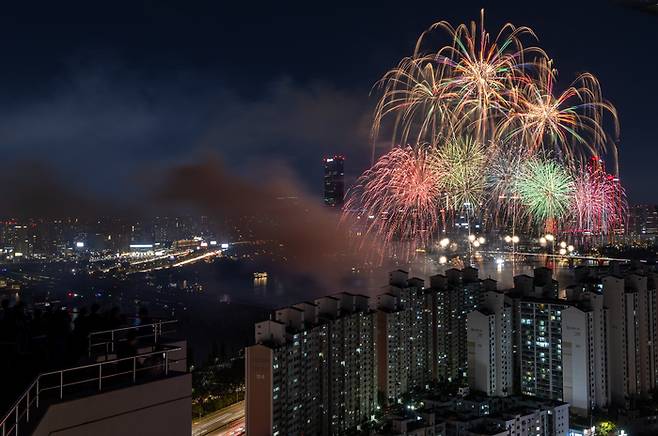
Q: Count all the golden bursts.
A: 3